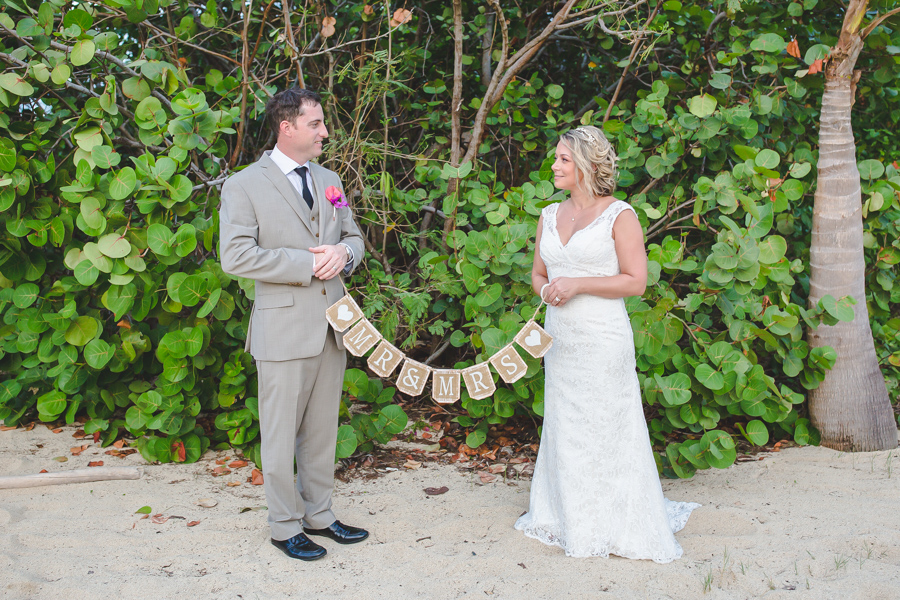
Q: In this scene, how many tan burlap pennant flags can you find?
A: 8